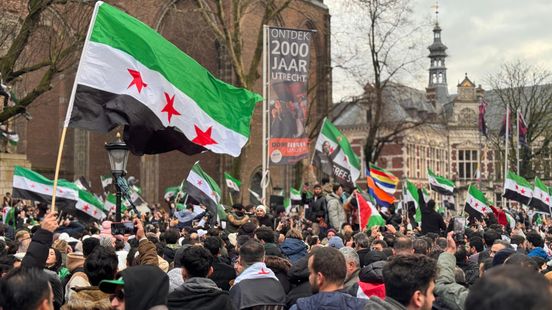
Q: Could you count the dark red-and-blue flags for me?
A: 3